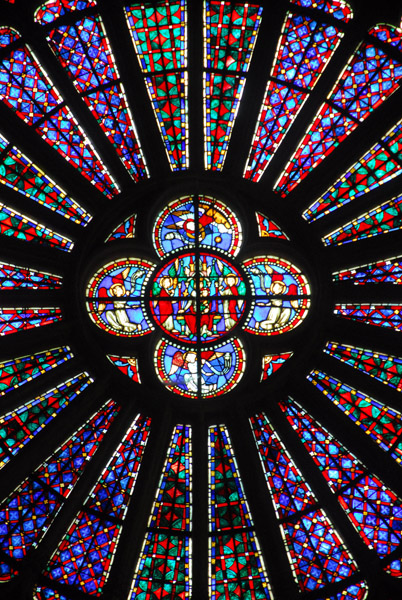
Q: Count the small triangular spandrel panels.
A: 4